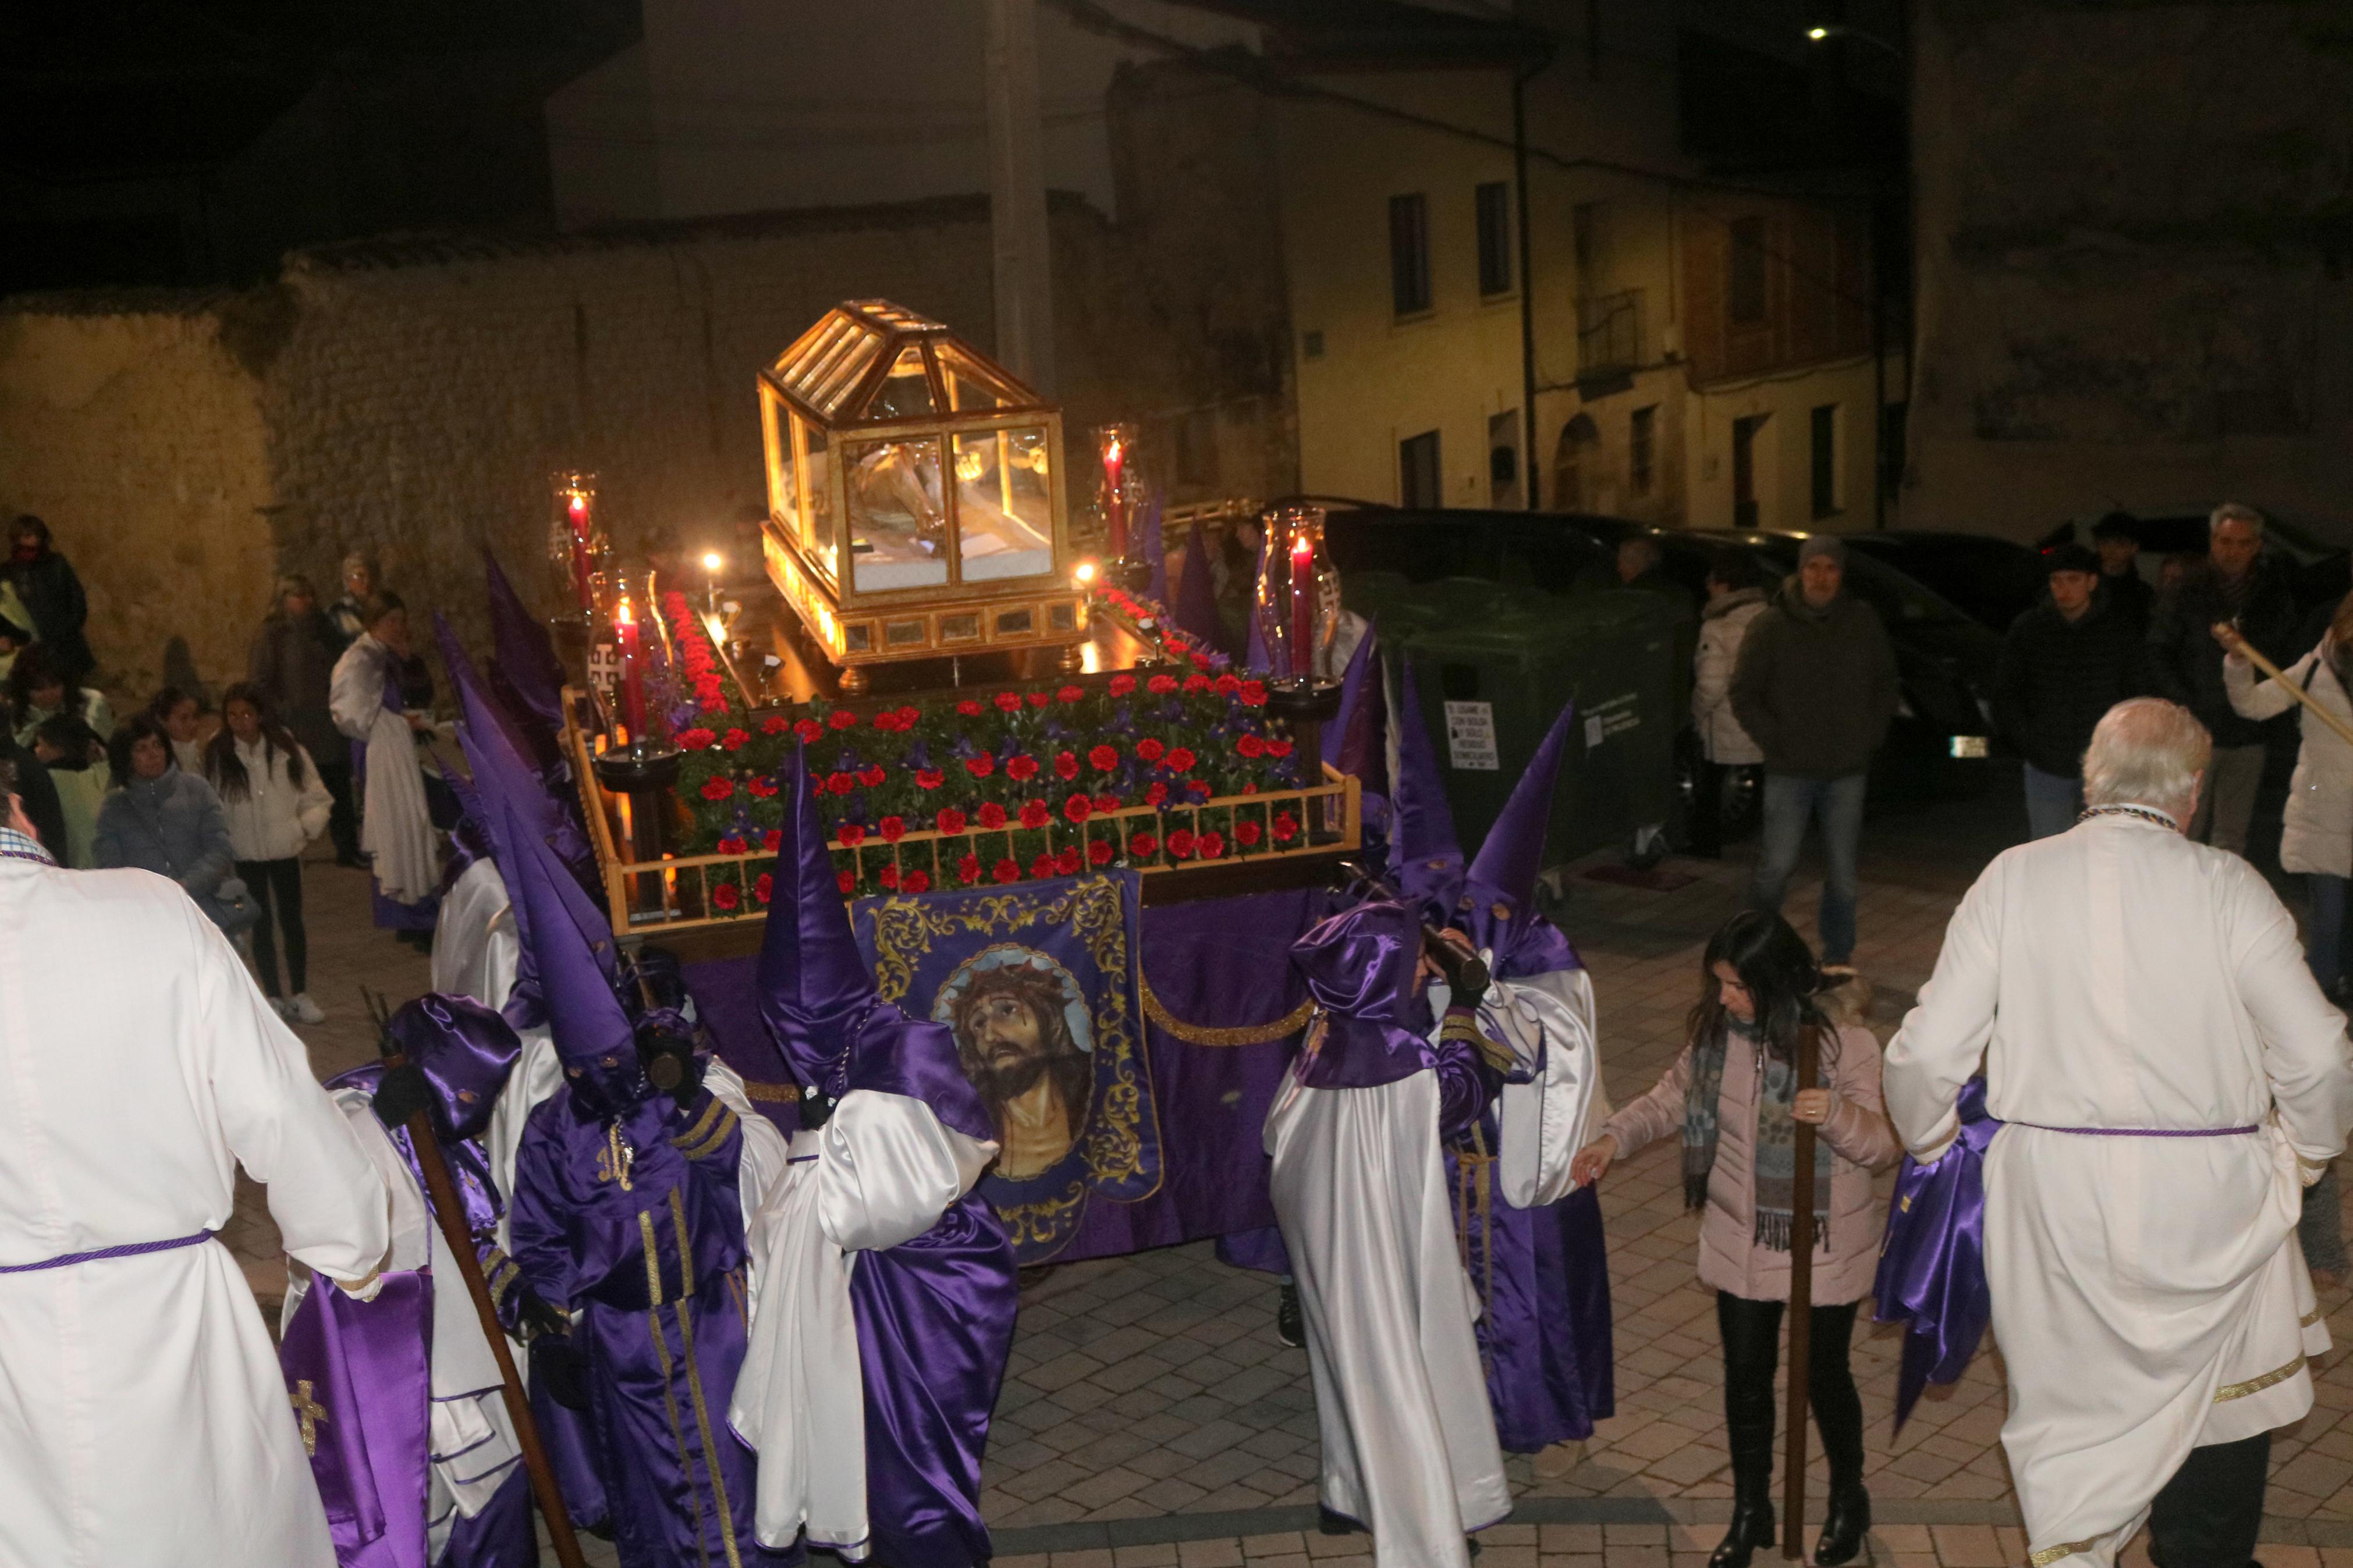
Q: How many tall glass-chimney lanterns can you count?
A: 4